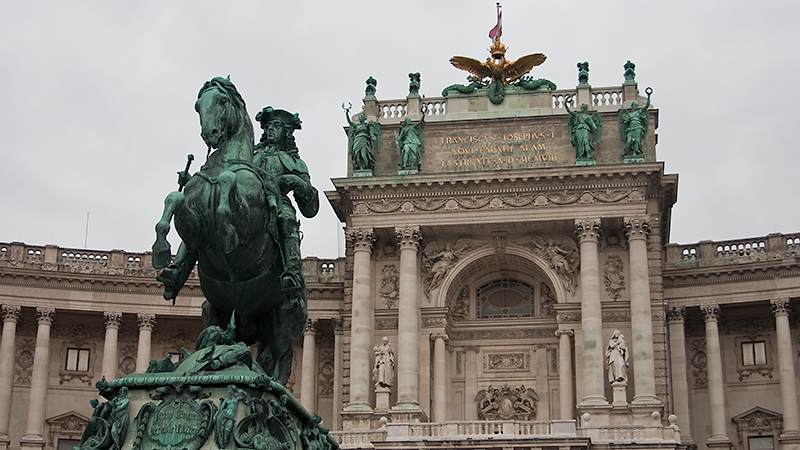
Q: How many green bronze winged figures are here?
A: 4